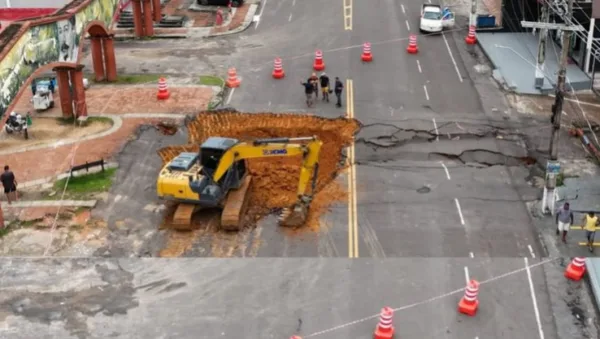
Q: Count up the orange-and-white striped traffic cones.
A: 11